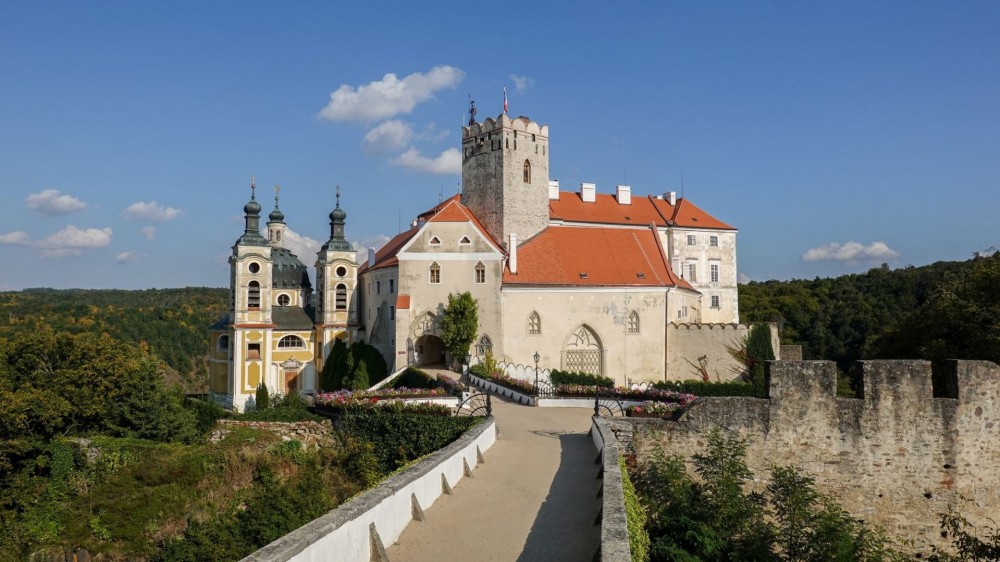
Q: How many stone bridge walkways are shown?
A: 1